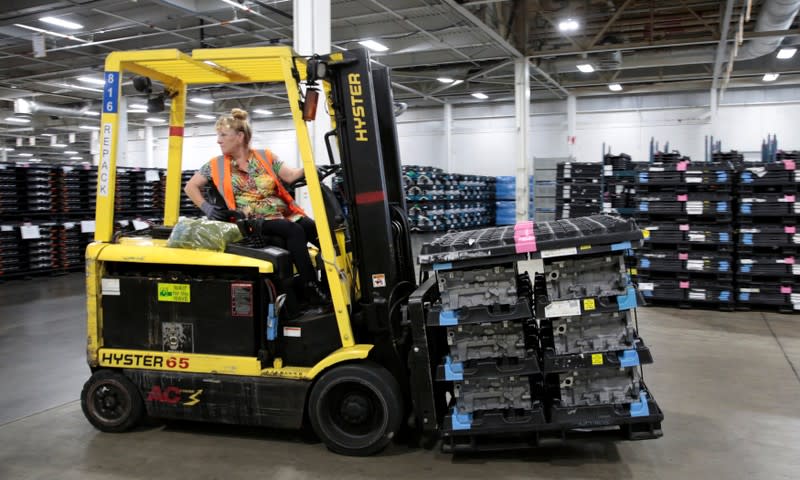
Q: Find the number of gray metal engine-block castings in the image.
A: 6